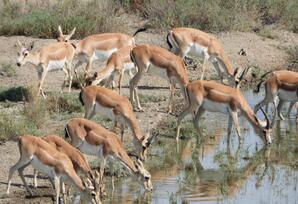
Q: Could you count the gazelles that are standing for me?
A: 11